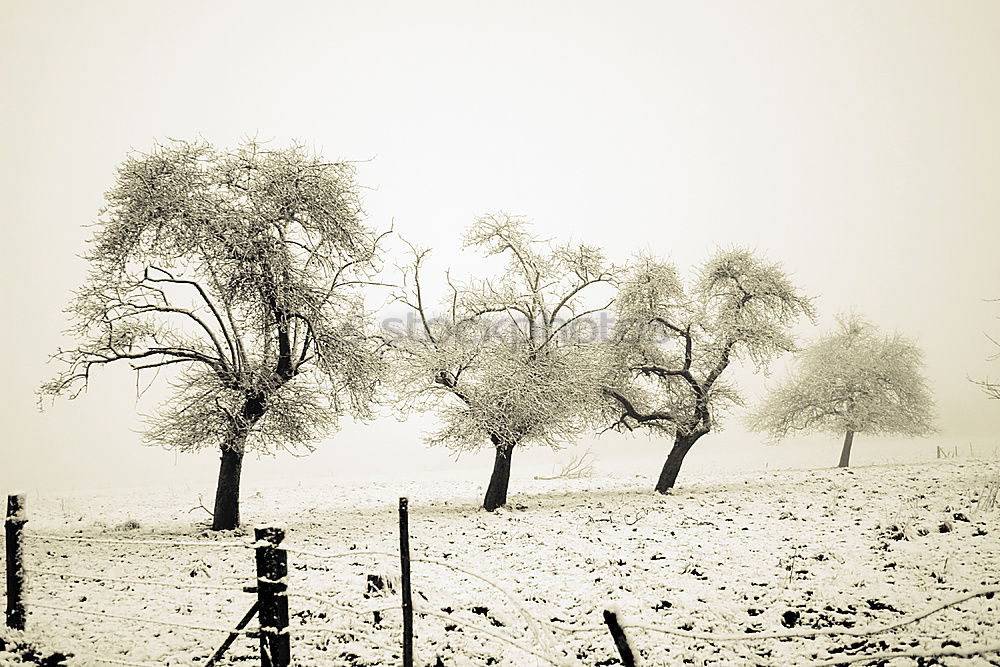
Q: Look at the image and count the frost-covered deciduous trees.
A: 4